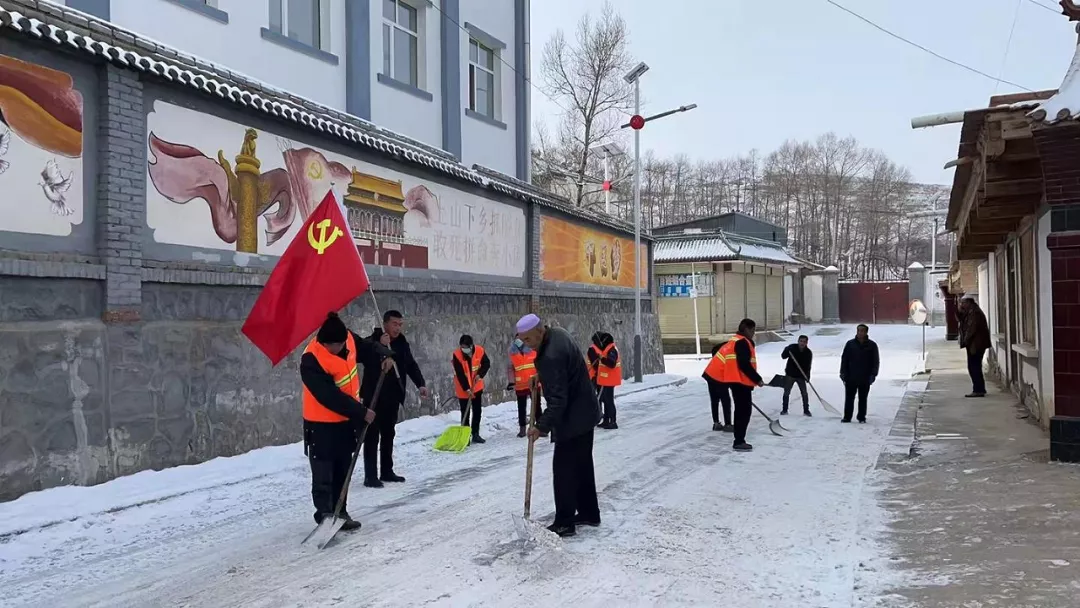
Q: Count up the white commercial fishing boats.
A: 0